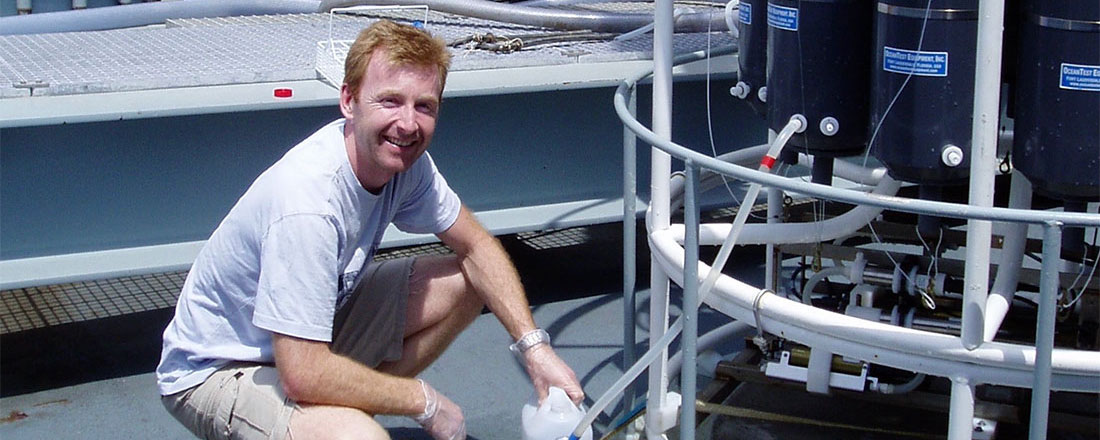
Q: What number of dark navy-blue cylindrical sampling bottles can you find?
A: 4